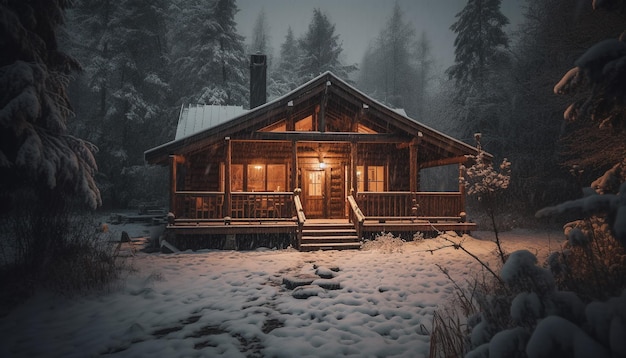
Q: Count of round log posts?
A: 6